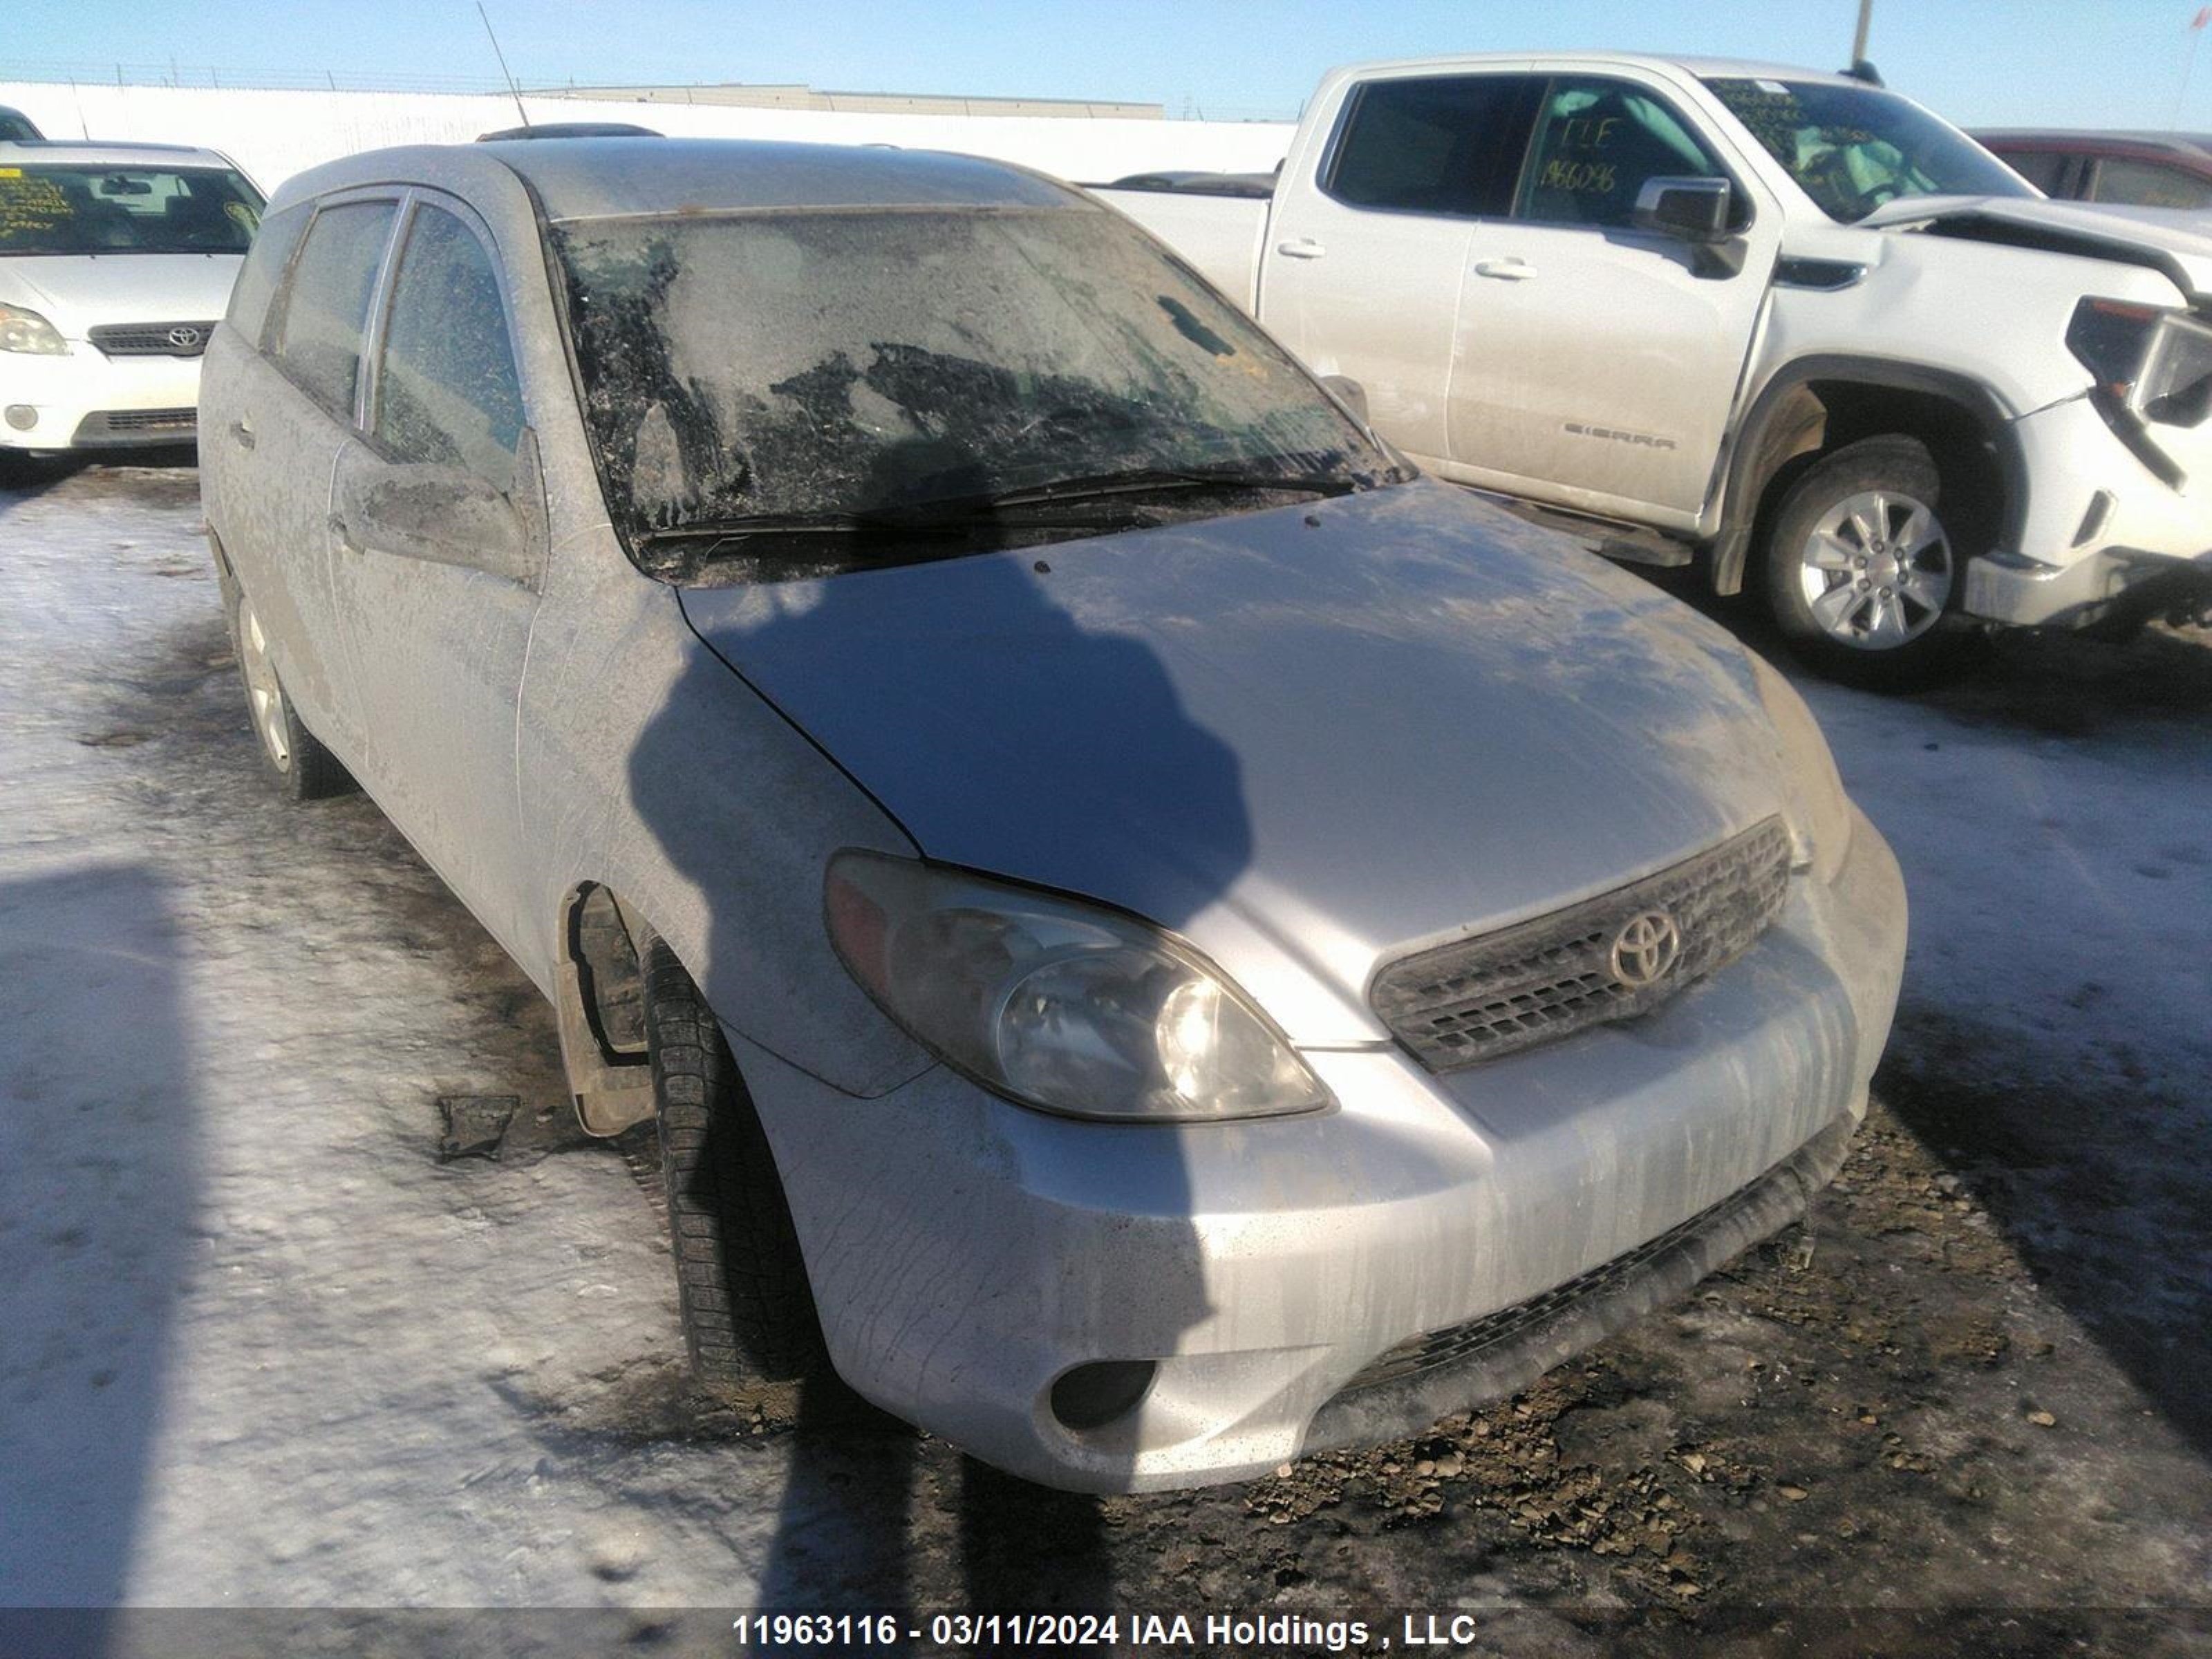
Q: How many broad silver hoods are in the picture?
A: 1